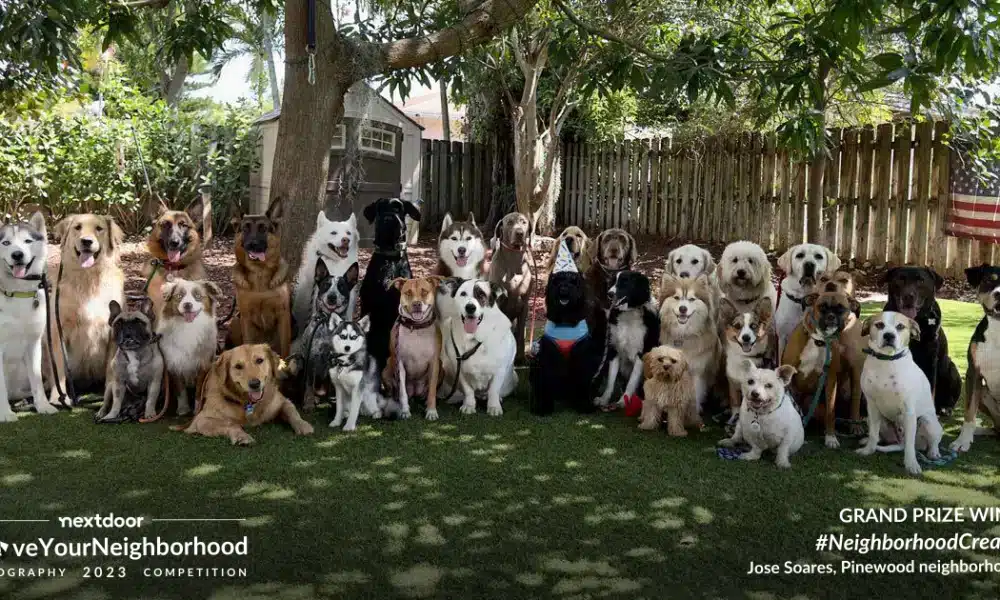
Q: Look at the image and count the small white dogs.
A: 1